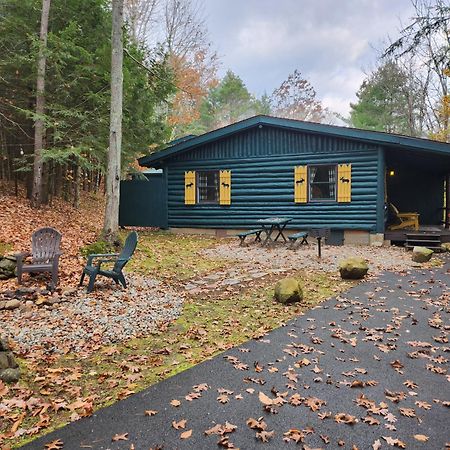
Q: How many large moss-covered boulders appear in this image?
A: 3